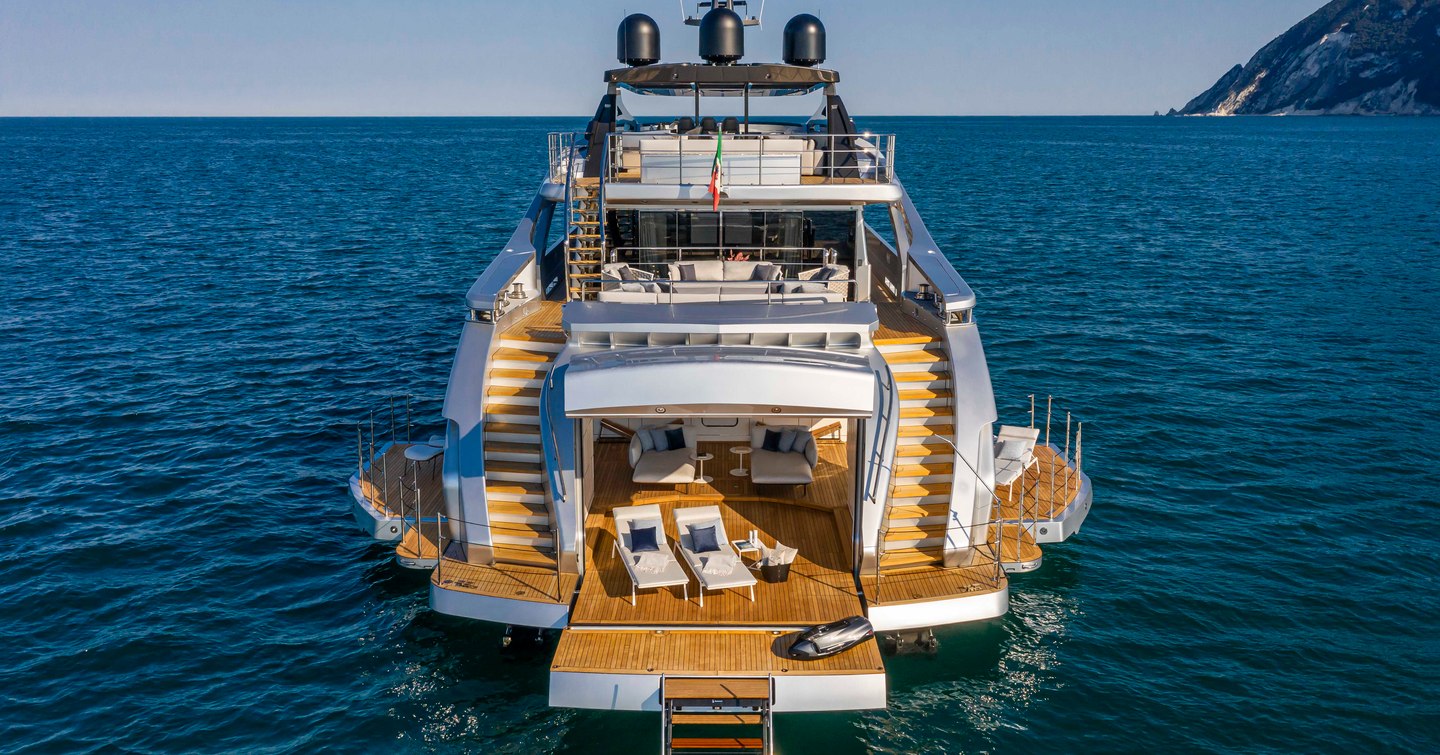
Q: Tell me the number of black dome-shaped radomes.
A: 3